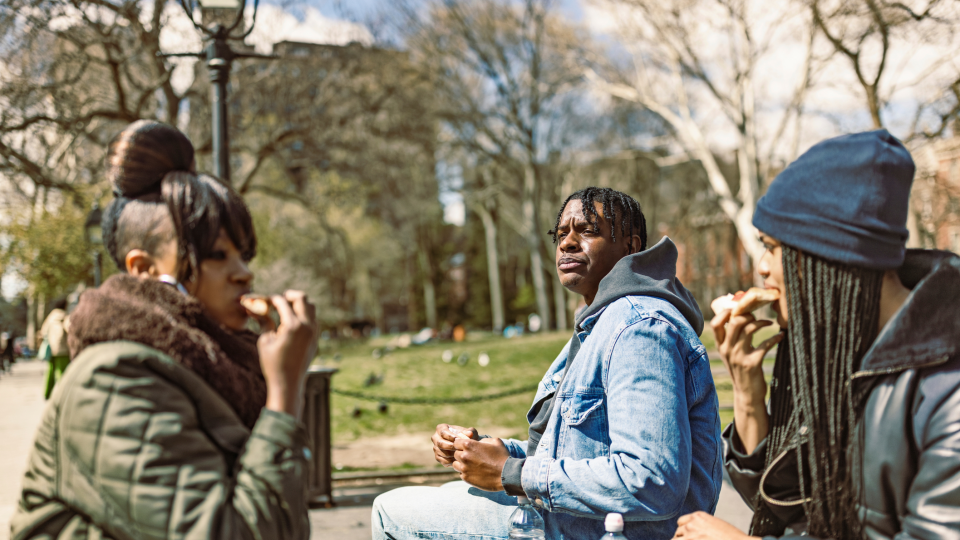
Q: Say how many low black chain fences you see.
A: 1